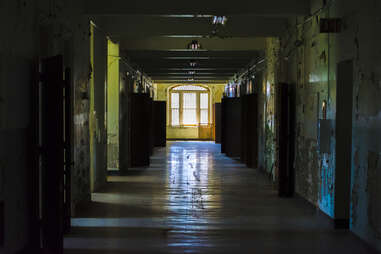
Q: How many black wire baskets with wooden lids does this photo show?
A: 0